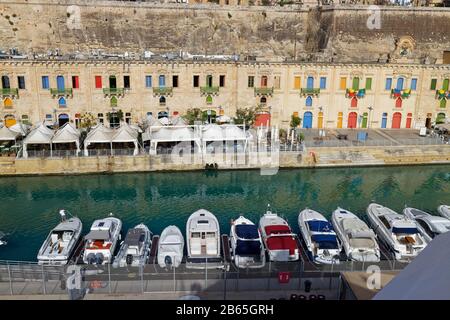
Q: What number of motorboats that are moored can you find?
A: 12